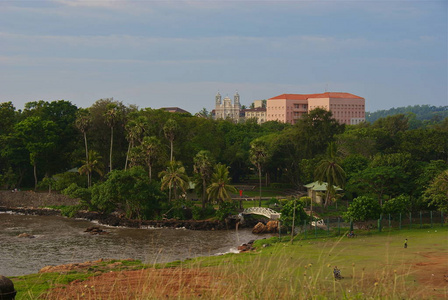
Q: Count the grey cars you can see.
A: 0